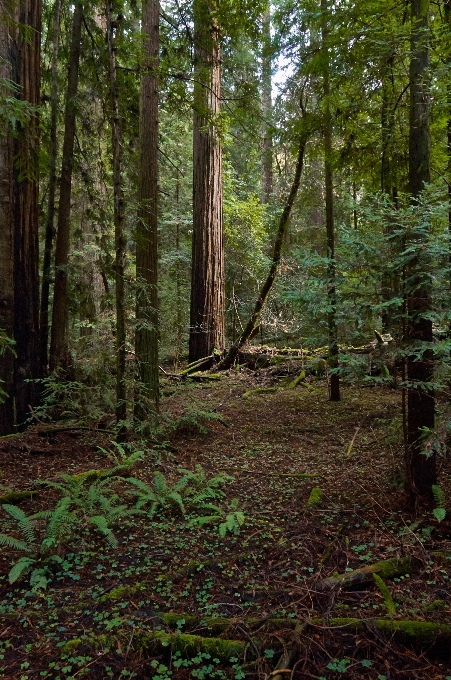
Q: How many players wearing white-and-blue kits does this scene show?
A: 0